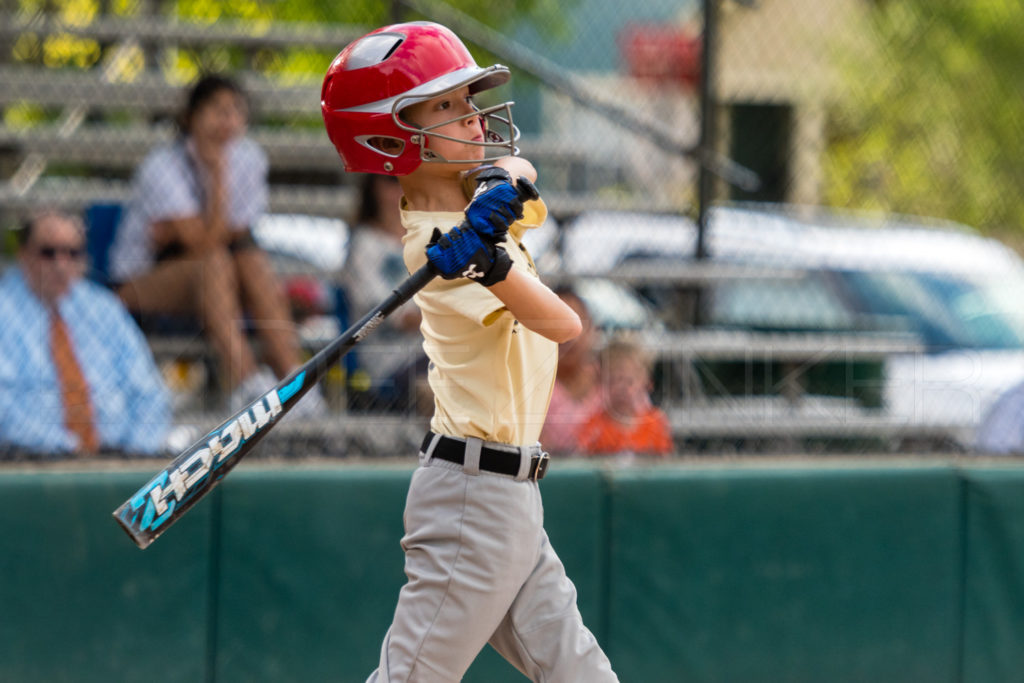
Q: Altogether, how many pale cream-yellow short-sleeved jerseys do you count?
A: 1